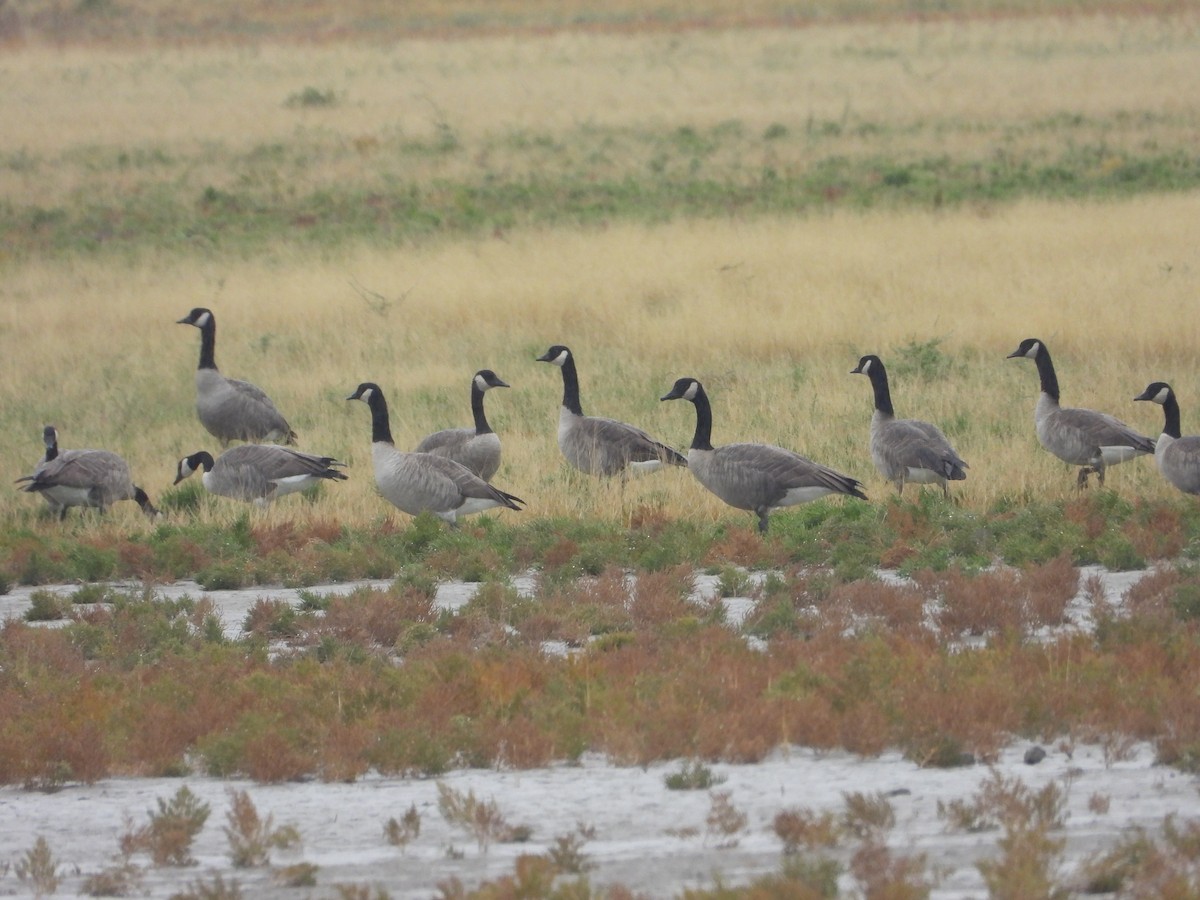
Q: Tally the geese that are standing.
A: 11